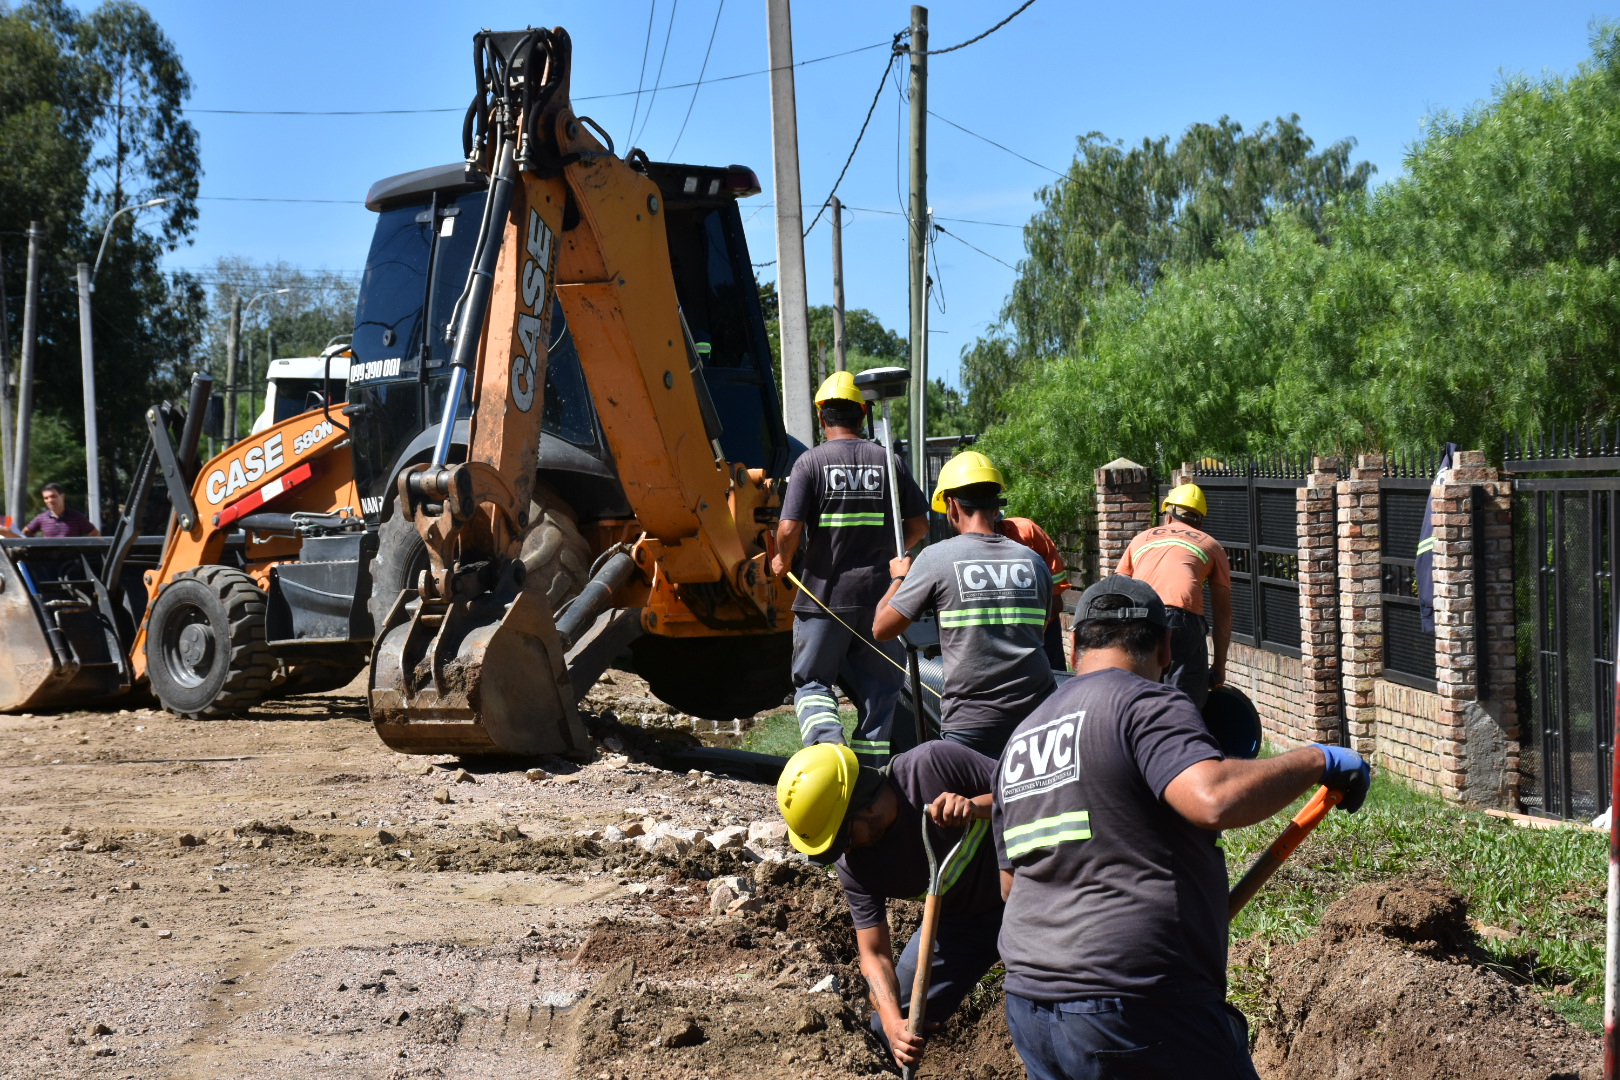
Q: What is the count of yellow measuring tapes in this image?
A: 1